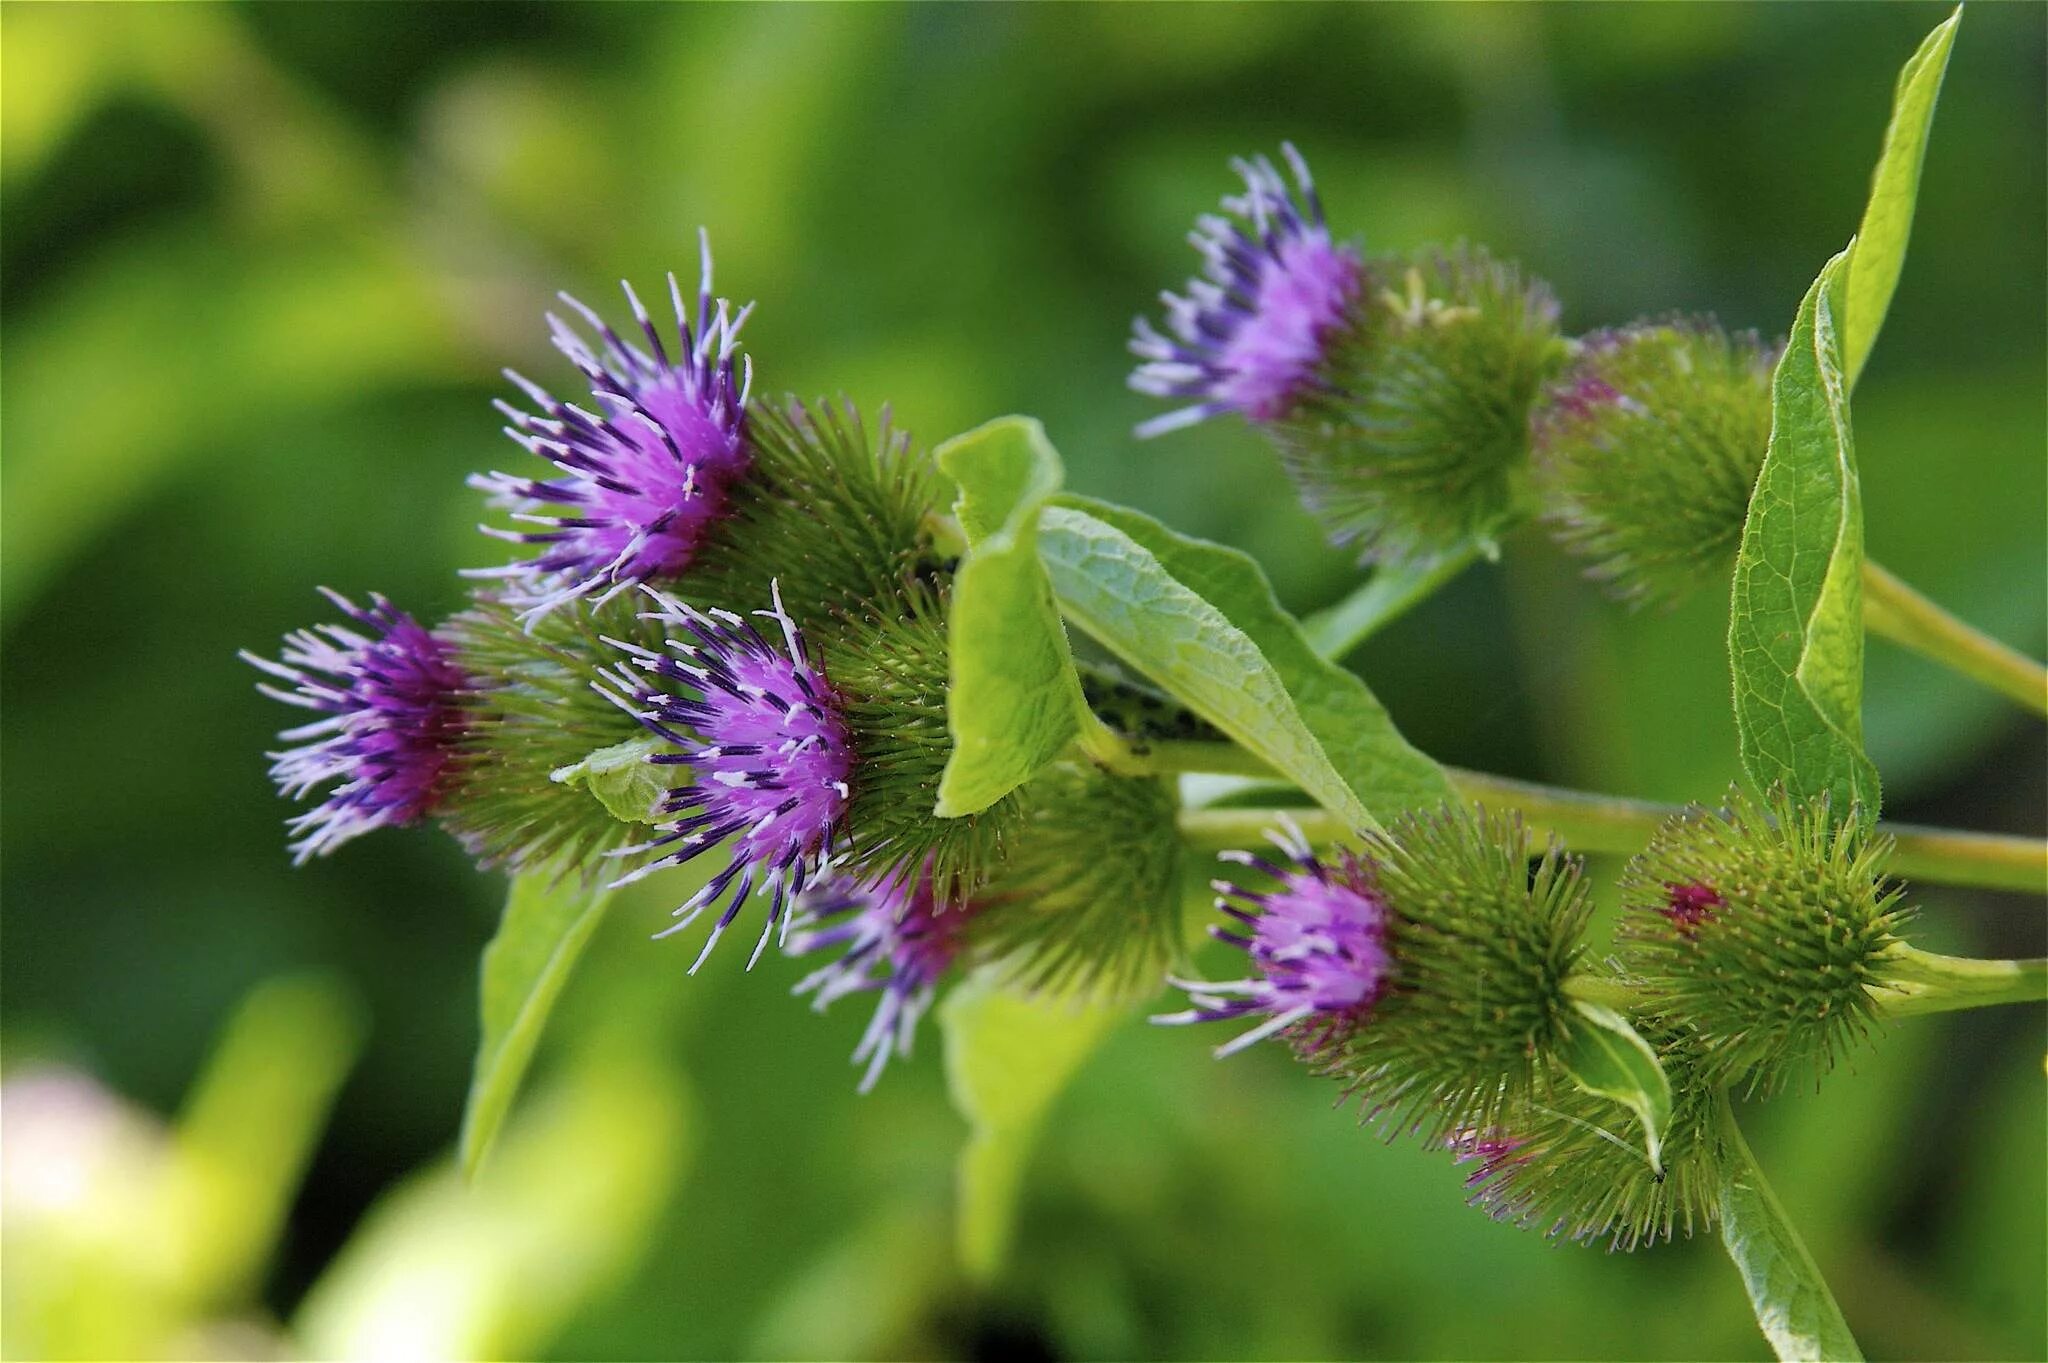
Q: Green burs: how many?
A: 9